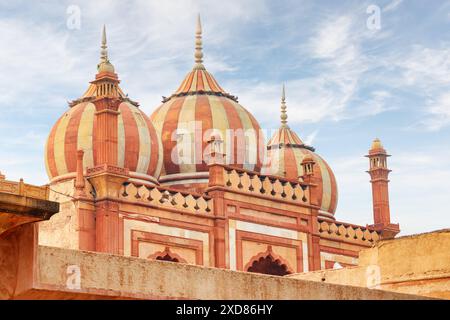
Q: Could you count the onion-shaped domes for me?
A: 3